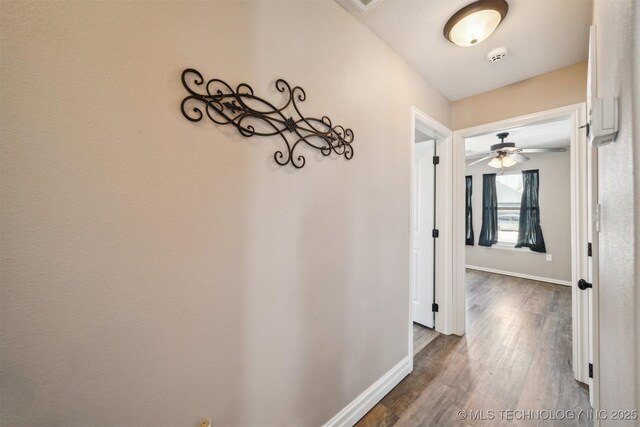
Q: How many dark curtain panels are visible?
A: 3